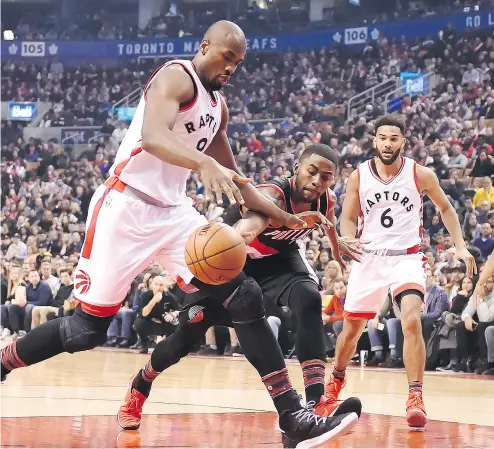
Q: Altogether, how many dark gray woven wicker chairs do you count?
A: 0